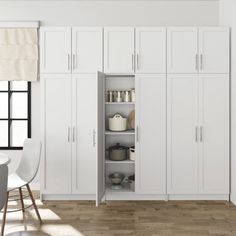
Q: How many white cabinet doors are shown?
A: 12